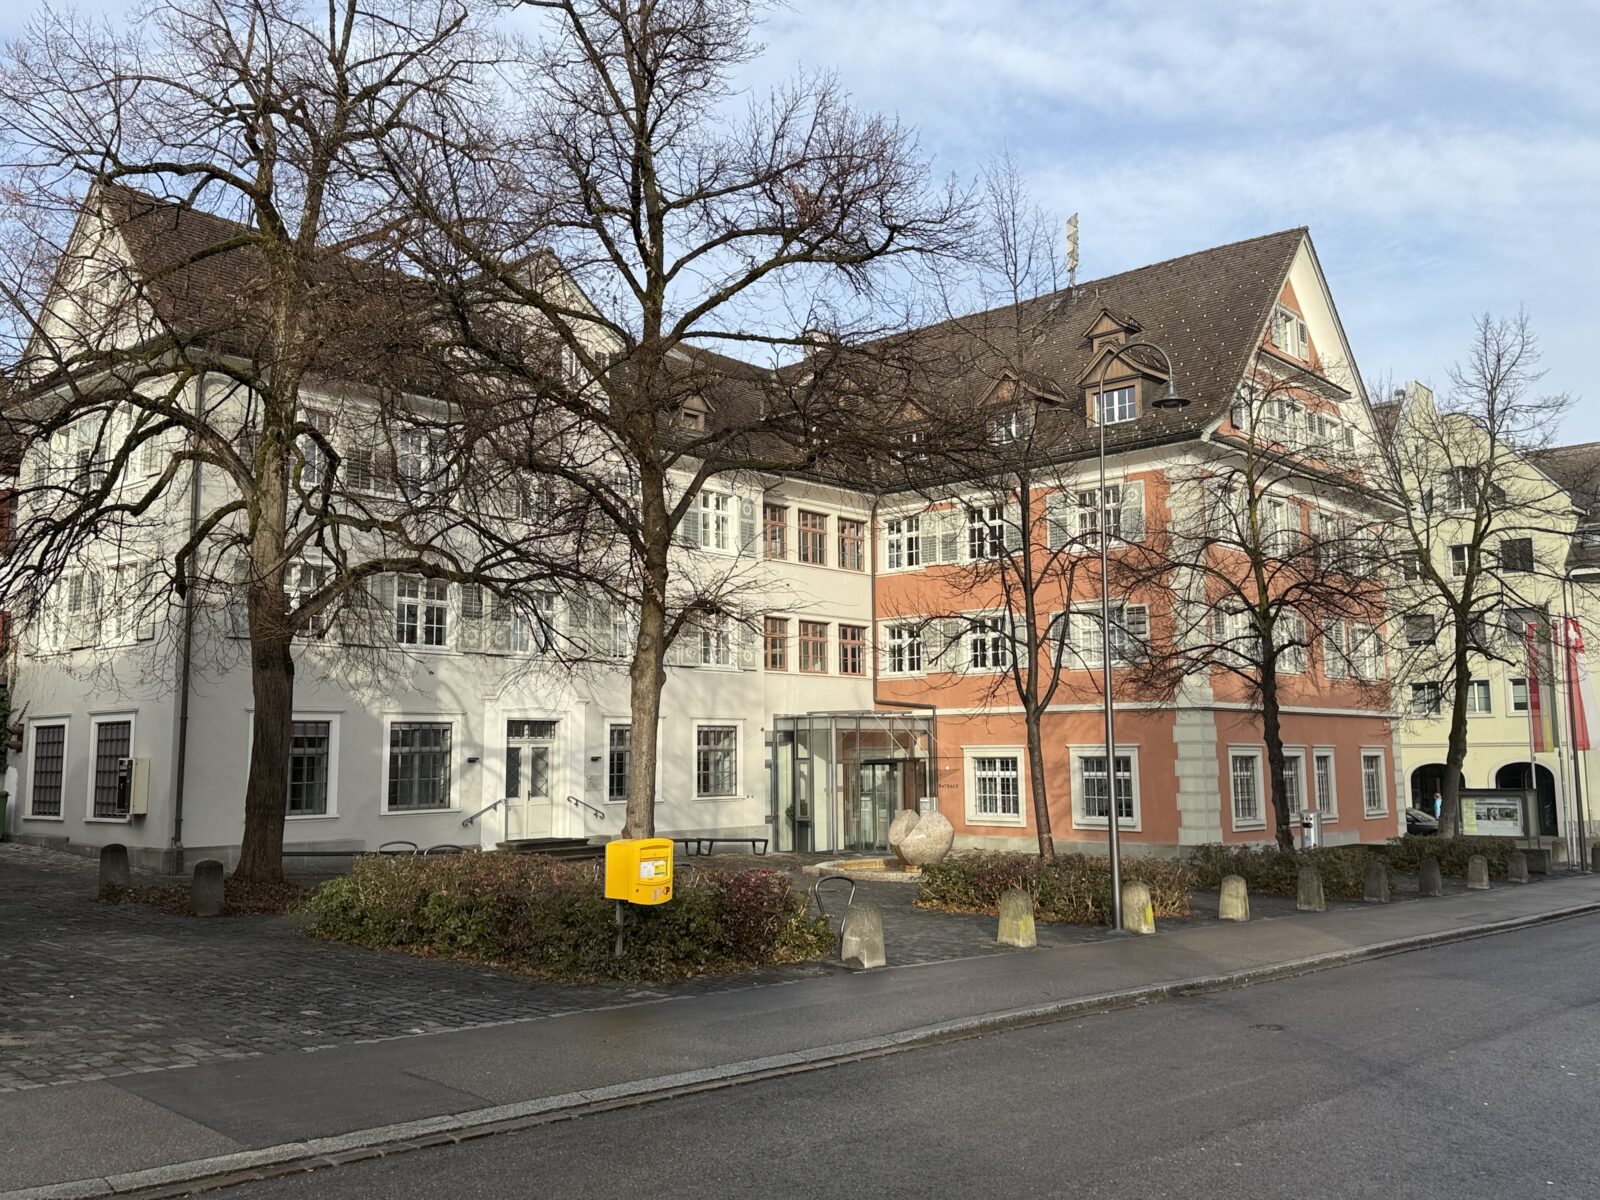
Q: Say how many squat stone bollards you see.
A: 11